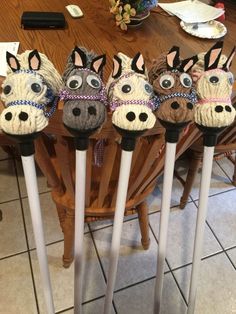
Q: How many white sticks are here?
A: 5